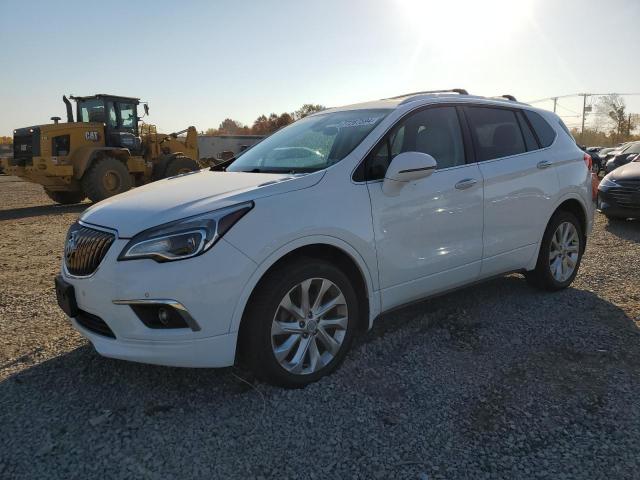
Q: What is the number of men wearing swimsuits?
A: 0